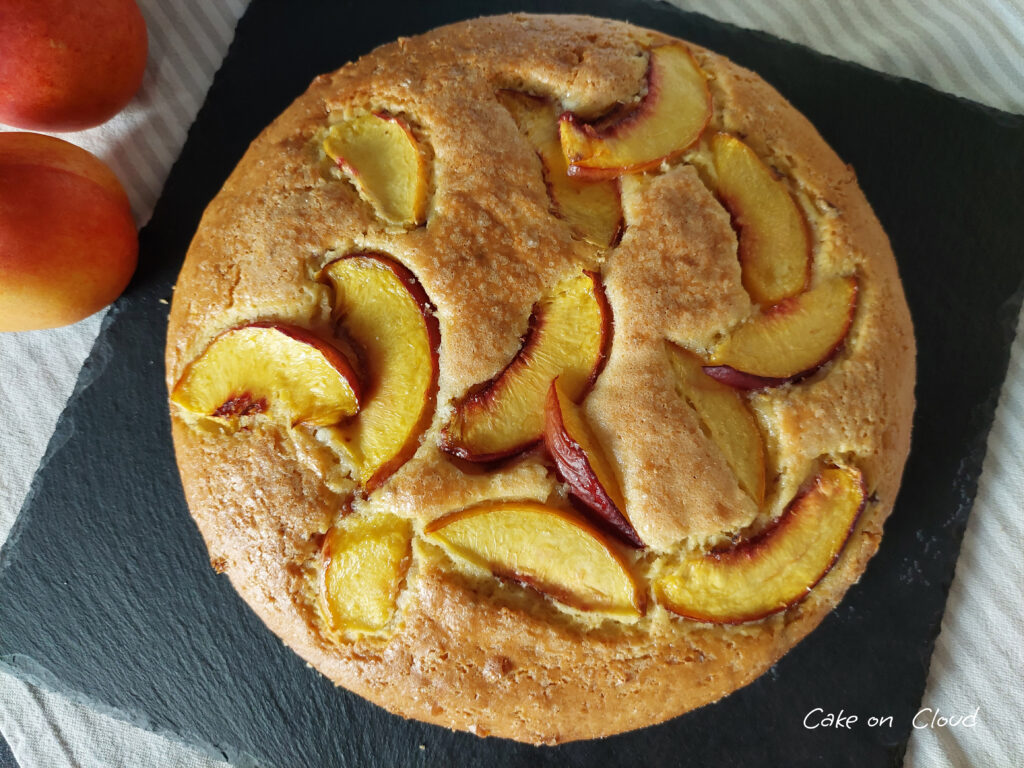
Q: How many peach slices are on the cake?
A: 13